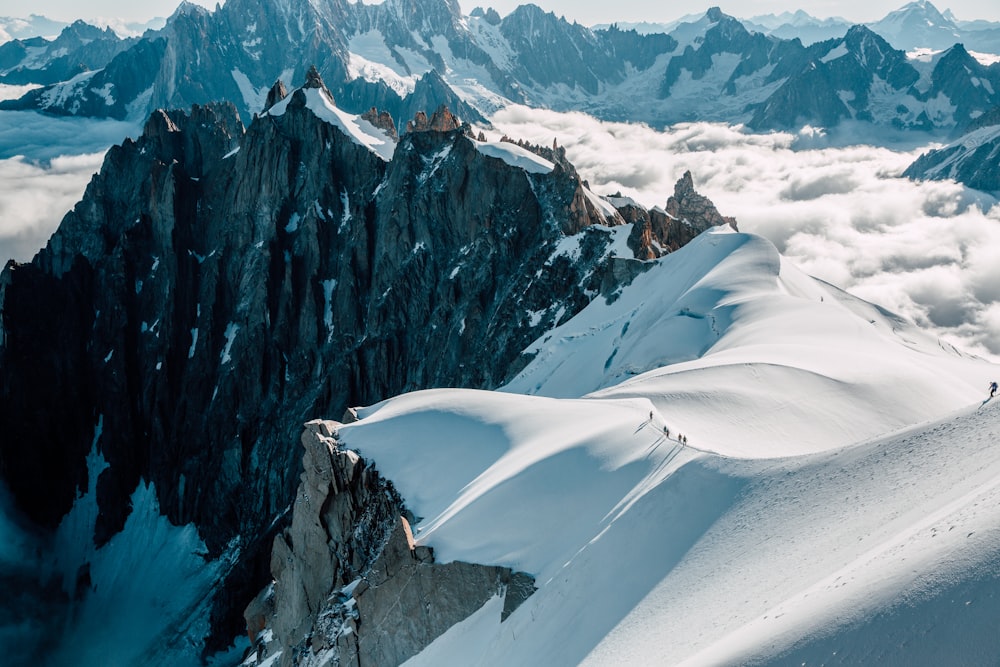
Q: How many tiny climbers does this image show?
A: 6